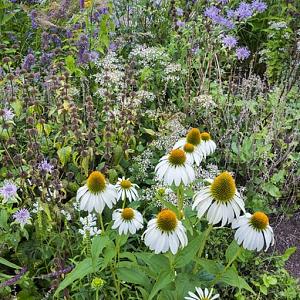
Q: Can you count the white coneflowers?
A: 11